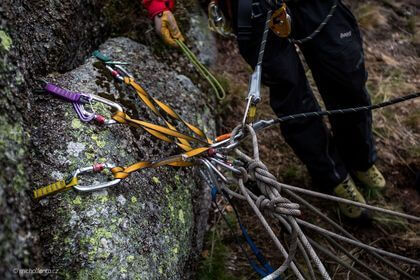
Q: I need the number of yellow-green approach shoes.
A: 2